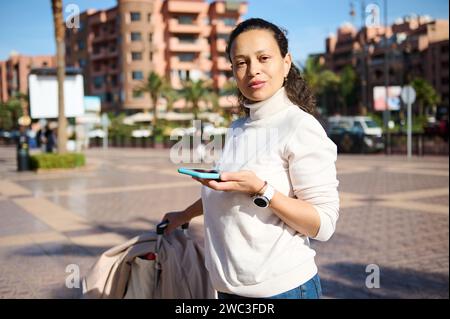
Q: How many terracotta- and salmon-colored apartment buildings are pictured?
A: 3